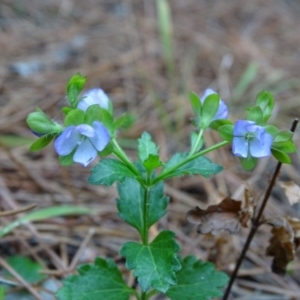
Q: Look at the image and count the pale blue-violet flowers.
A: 4